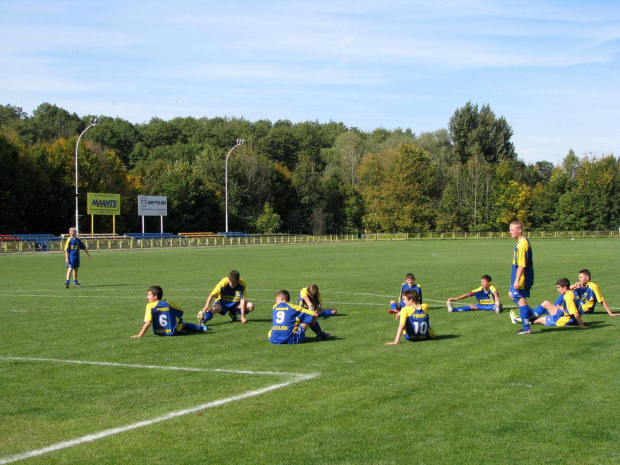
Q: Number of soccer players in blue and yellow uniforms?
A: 11